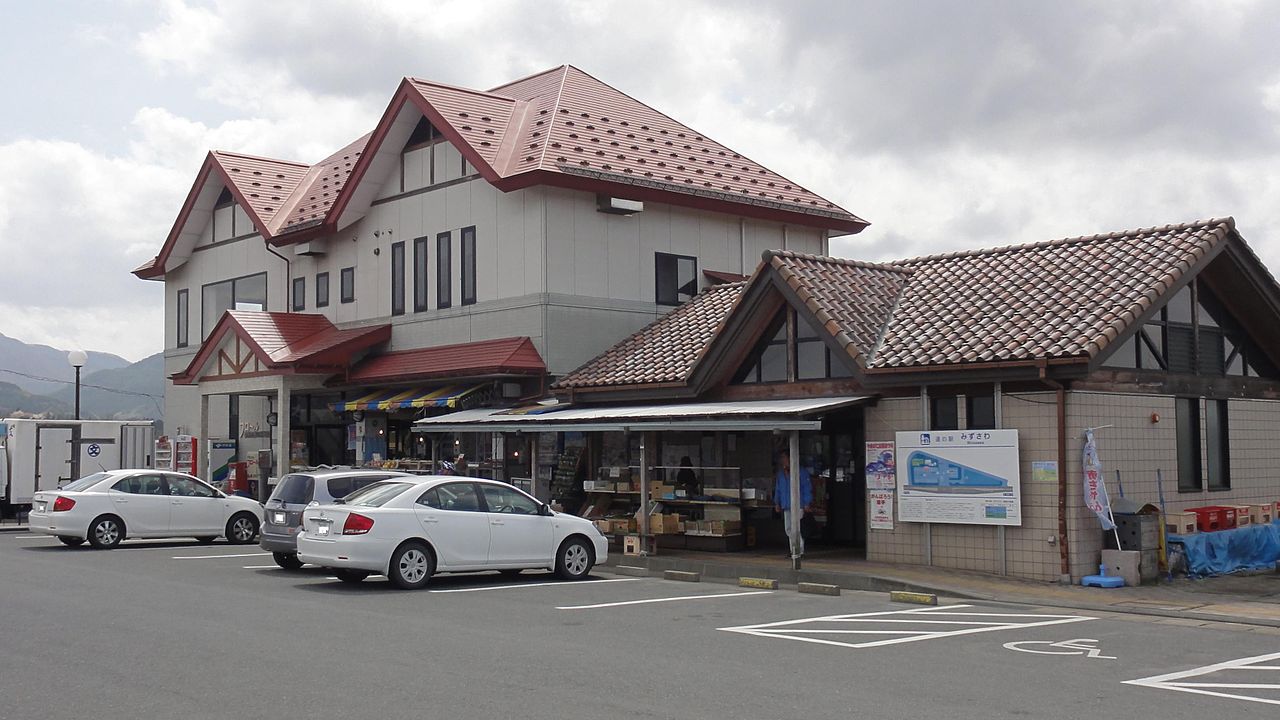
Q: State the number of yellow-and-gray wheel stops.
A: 2